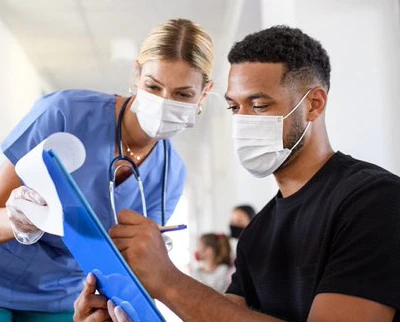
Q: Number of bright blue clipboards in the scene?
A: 1